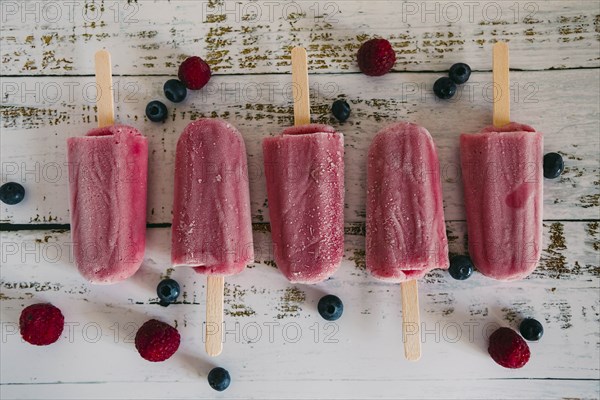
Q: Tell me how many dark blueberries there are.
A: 12